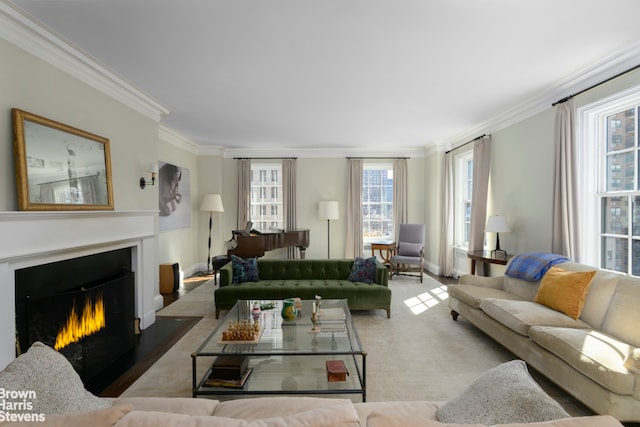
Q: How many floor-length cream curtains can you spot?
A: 7